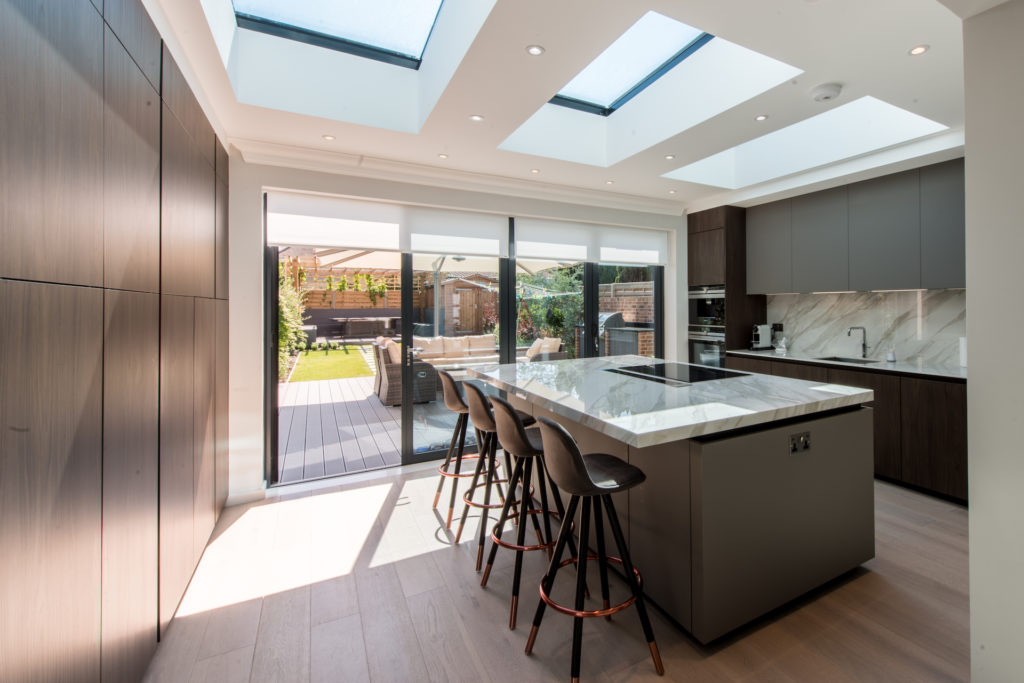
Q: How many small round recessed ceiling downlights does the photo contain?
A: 10